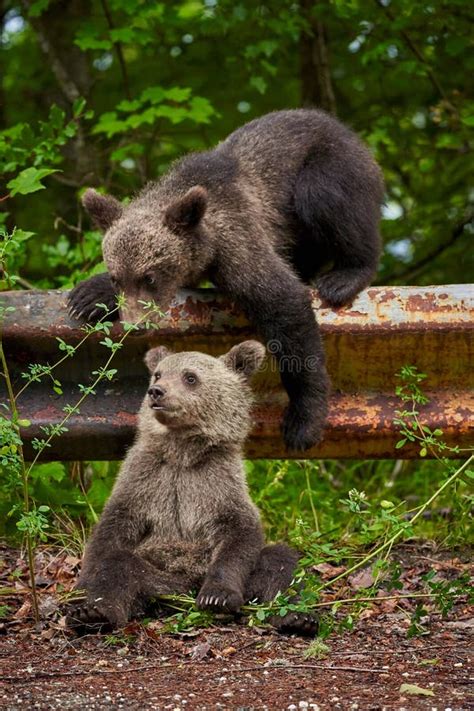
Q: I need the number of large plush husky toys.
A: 0